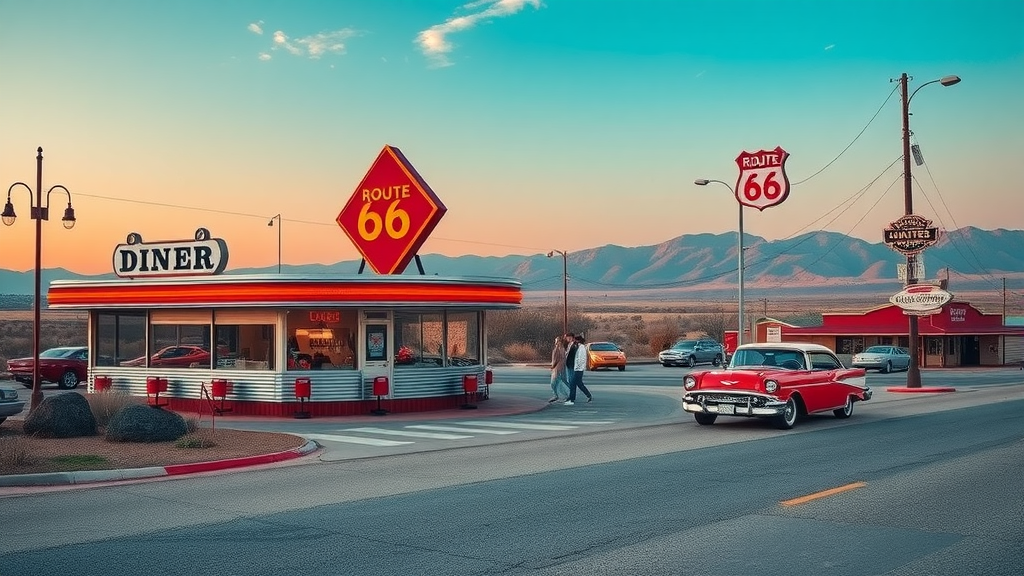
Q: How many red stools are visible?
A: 7